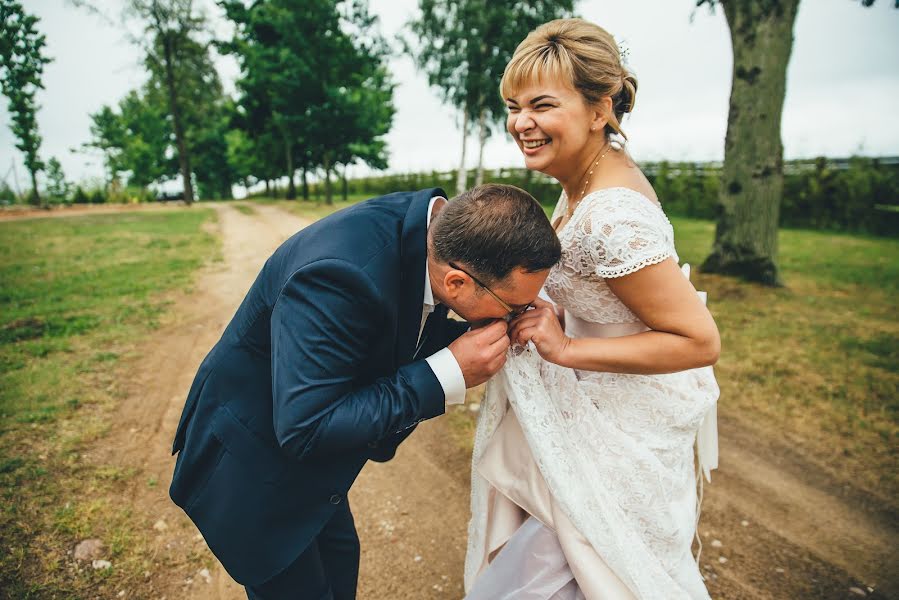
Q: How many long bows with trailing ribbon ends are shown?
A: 1